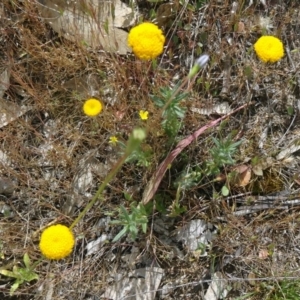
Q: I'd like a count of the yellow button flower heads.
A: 4